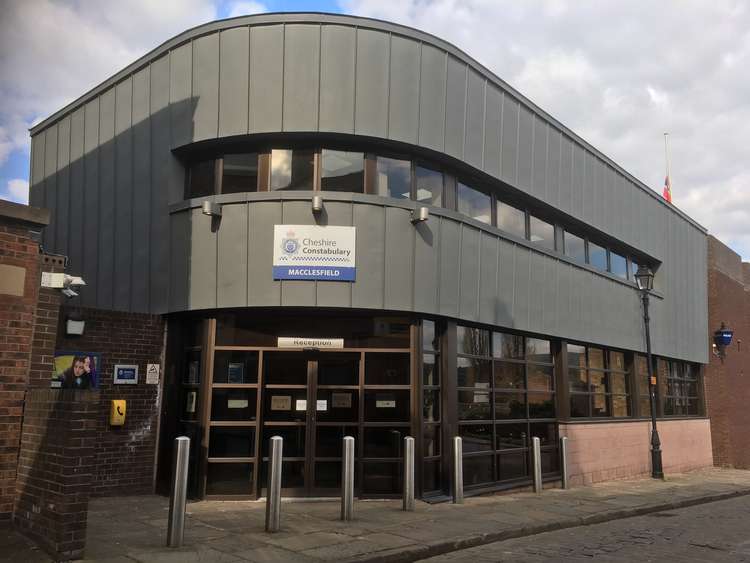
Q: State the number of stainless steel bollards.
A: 7